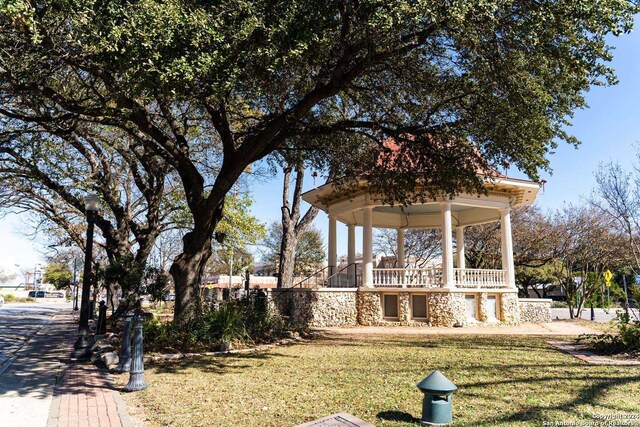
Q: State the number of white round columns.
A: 7